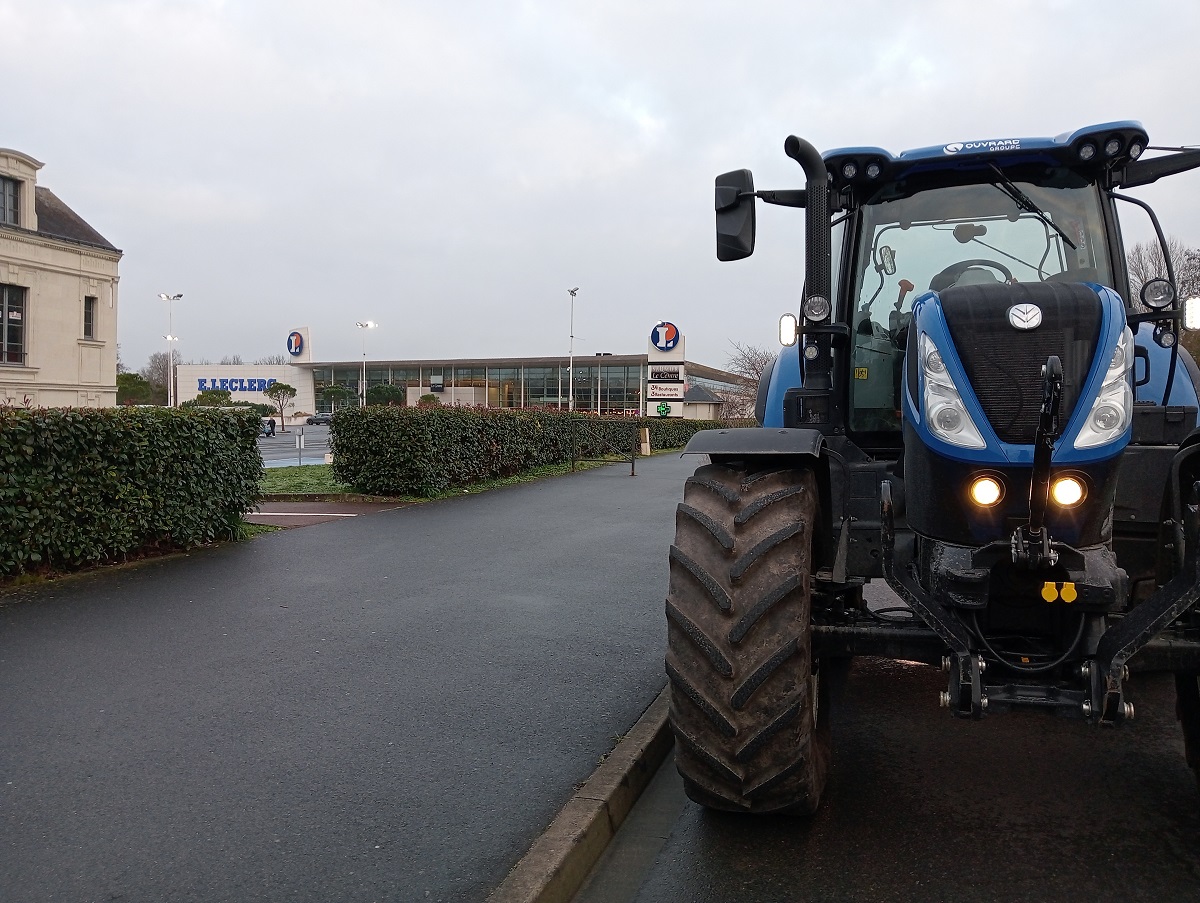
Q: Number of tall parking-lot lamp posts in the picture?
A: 4